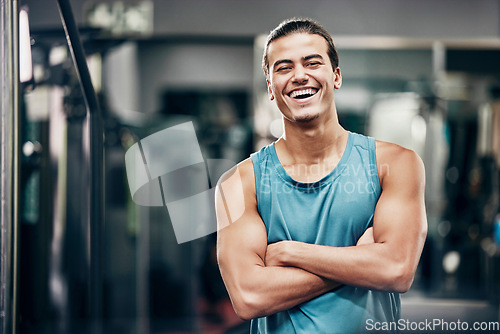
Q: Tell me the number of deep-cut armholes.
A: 2